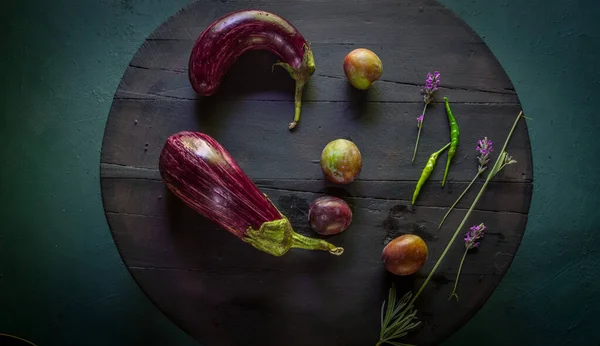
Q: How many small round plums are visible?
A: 4